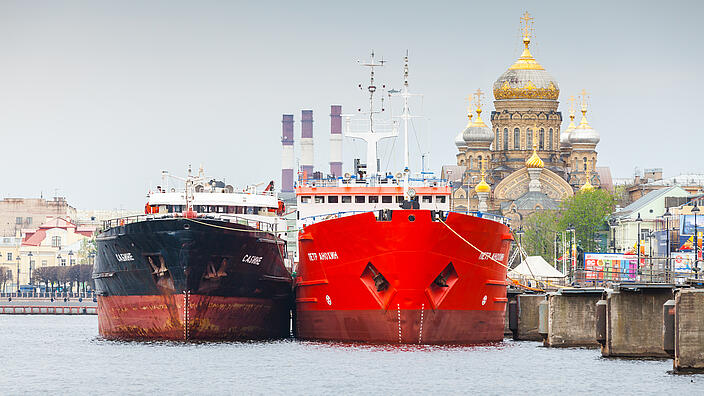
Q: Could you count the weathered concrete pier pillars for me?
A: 4